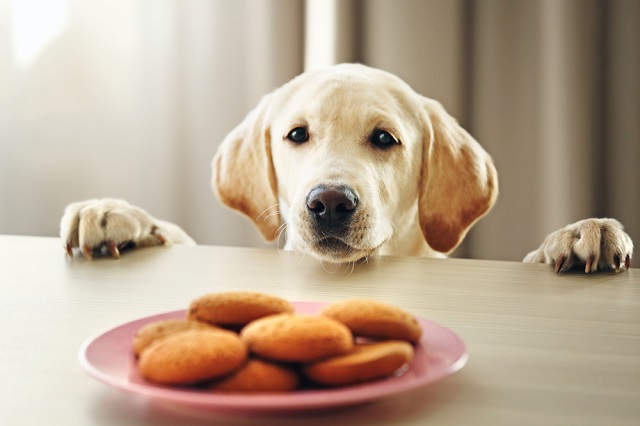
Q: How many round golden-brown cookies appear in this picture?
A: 7